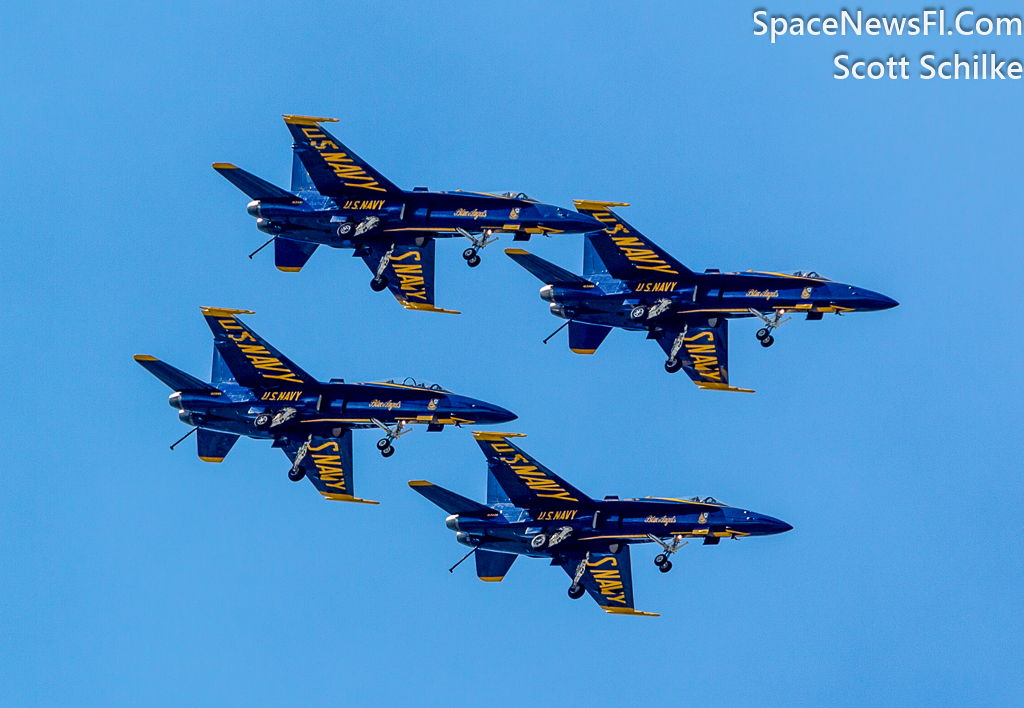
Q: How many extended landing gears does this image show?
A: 12